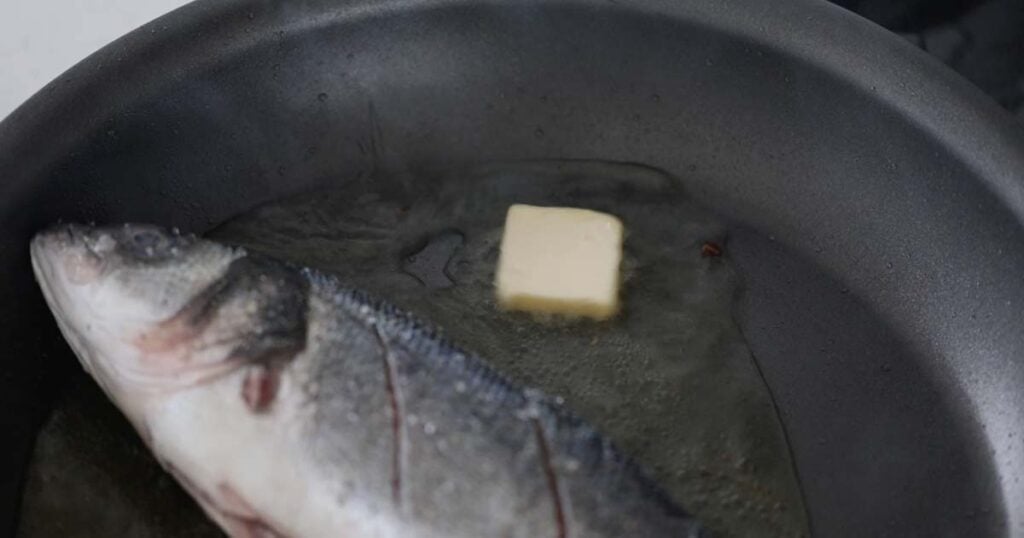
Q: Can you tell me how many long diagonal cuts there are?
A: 2